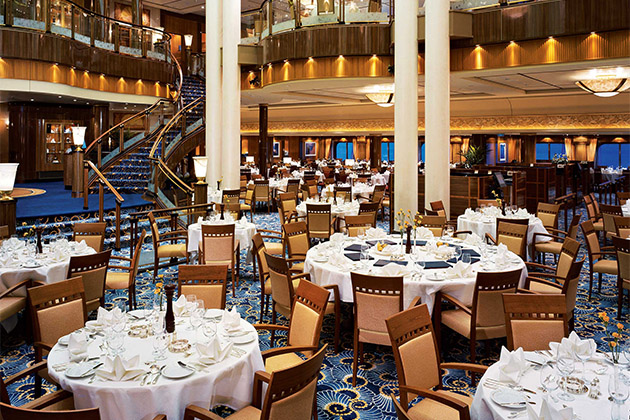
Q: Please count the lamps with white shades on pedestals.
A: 4